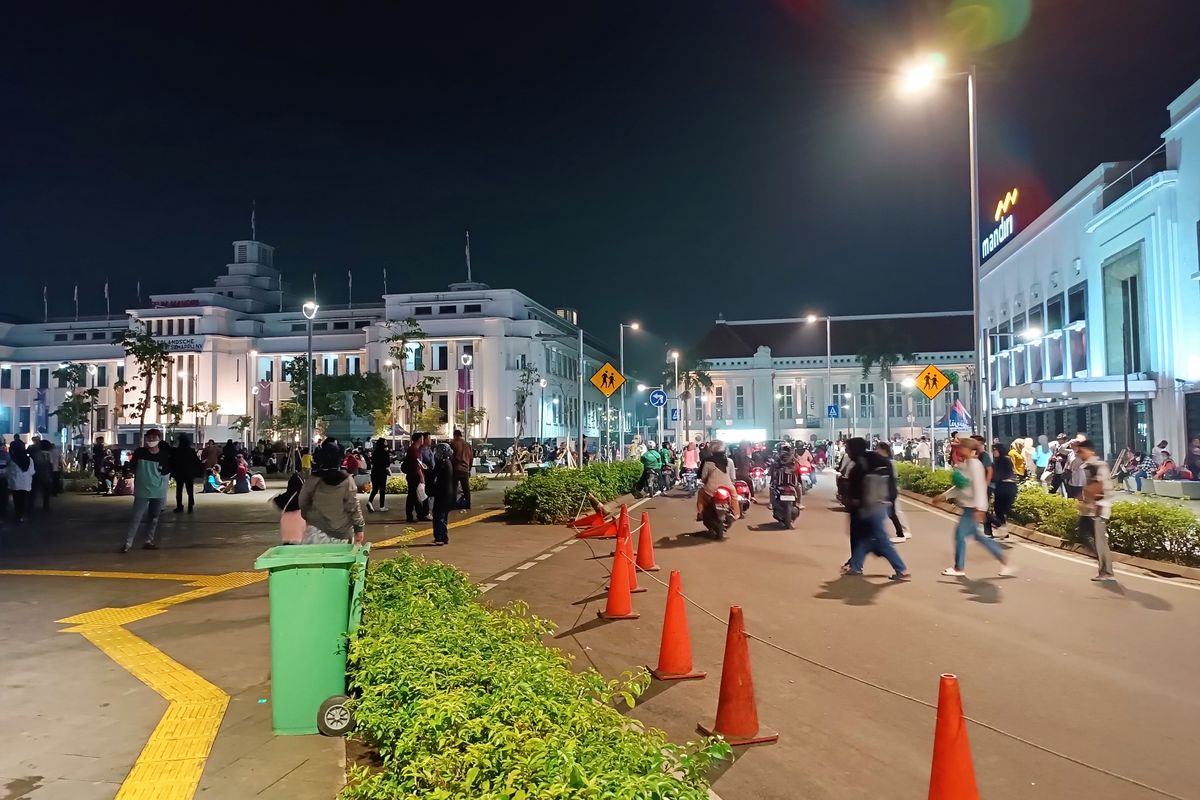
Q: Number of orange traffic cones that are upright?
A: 7